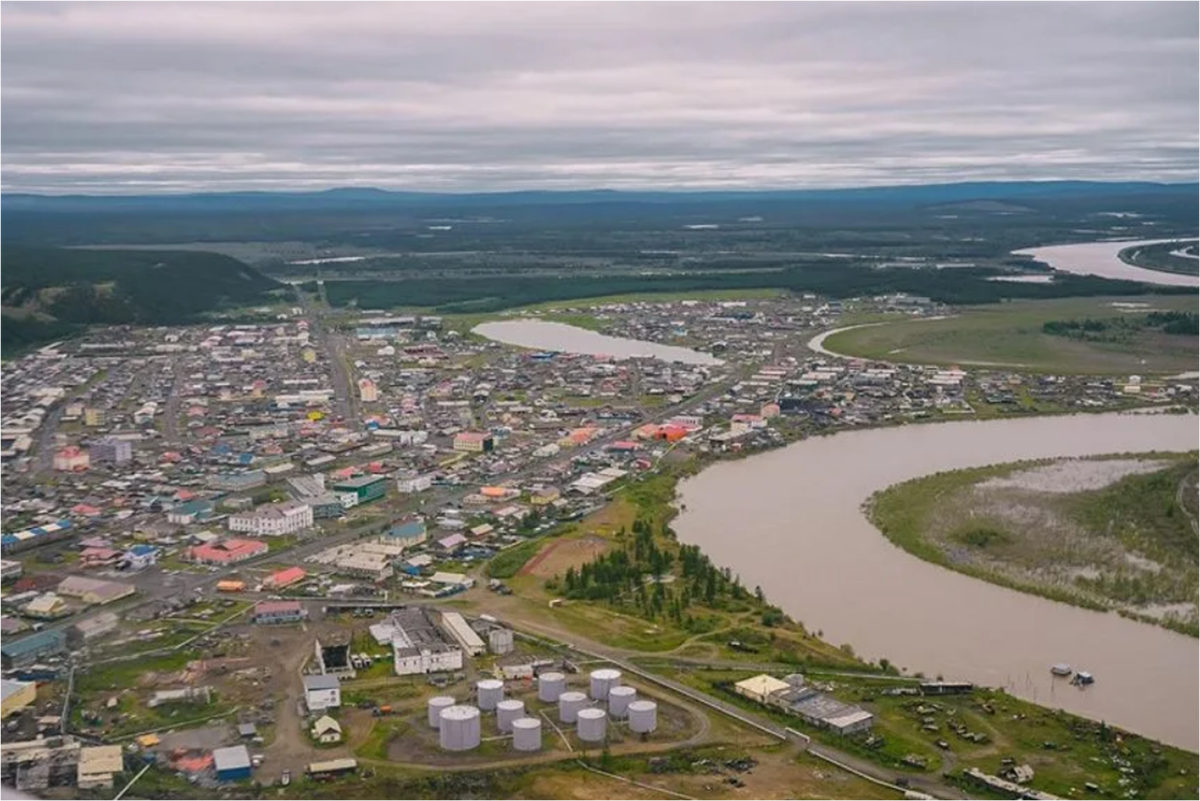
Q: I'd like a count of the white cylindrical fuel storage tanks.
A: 11